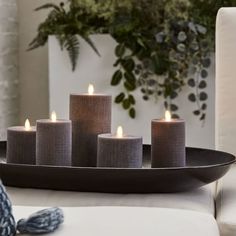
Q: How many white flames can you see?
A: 5